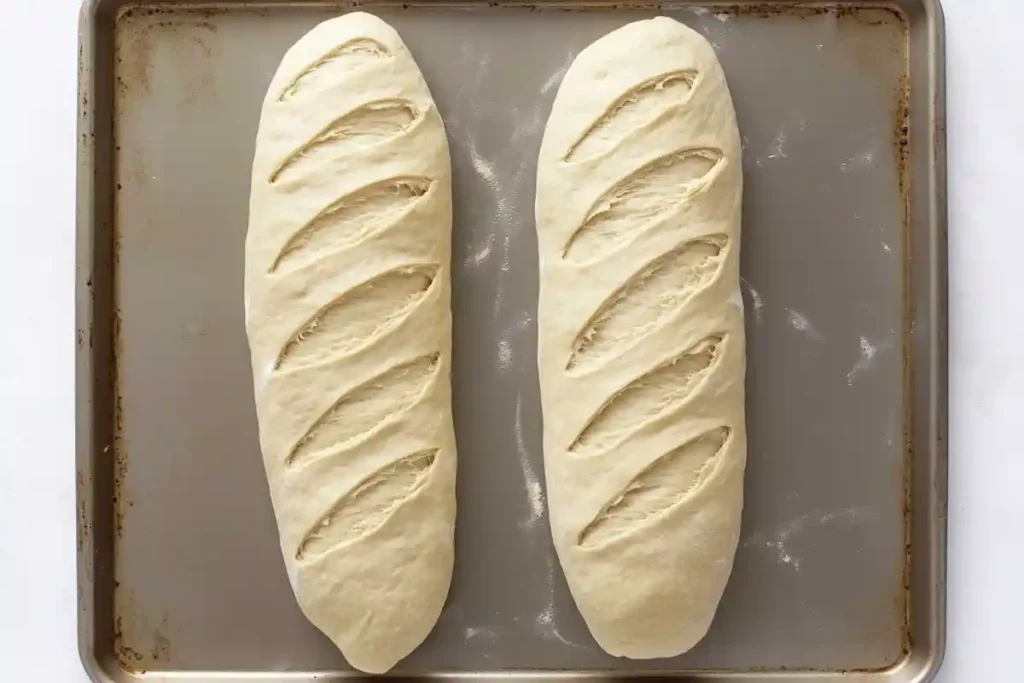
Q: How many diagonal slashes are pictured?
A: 11